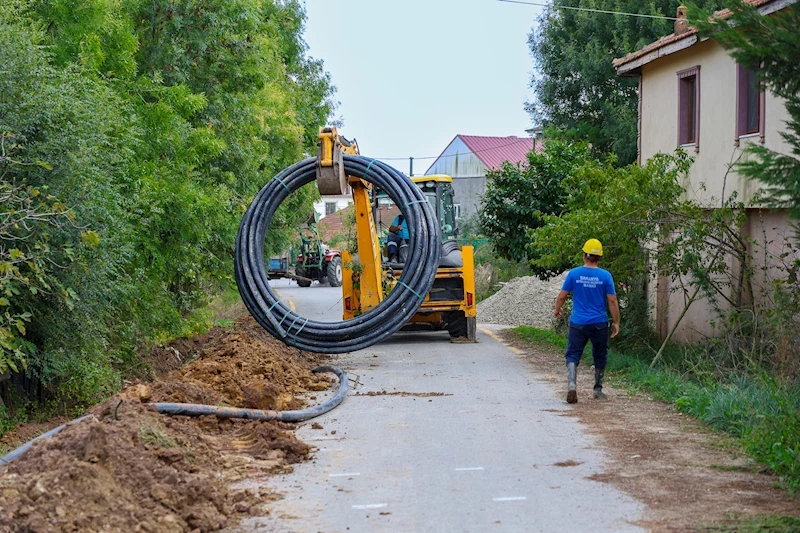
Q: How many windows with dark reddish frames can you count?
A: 2